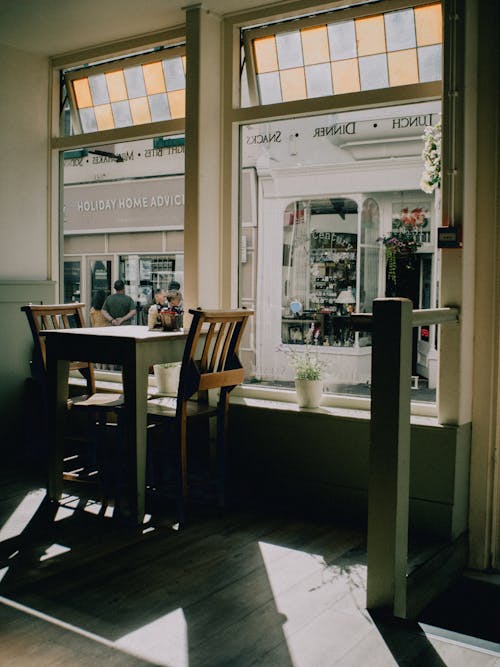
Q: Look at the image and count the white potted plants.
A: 2